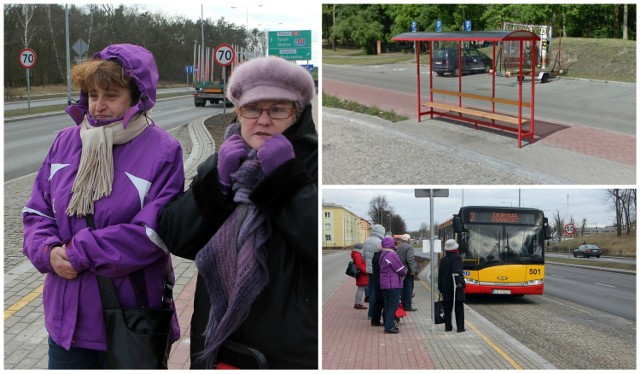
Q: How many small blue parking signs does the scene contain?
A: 3